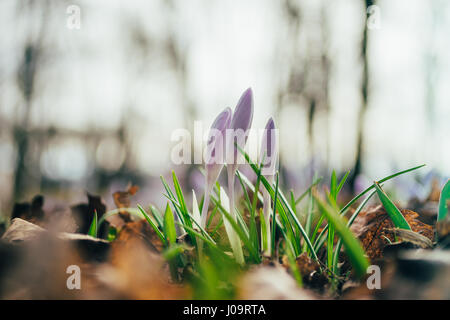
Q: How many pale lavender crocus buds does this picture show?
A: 3